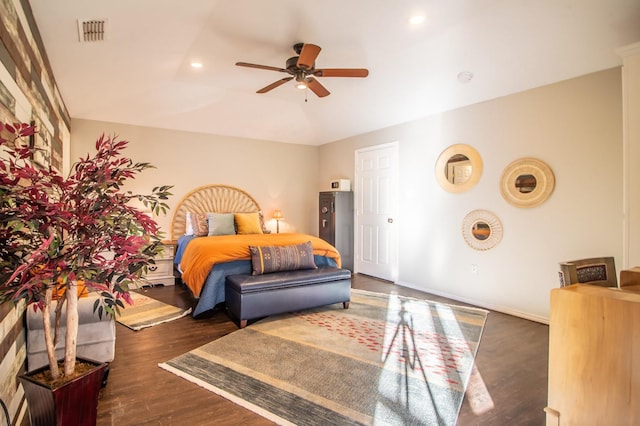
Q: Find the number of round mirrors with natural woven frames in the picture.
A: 3